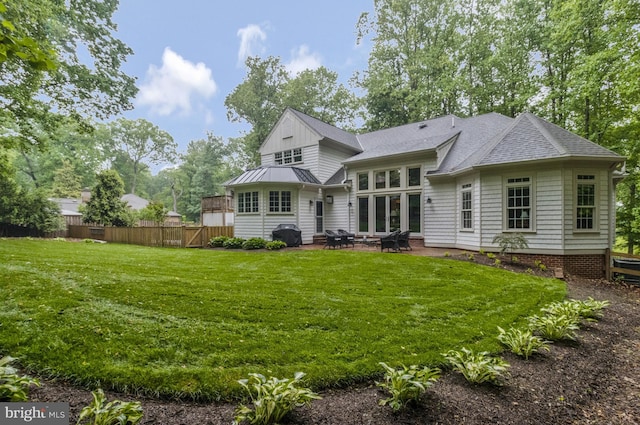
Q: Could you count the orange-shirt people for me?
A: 0